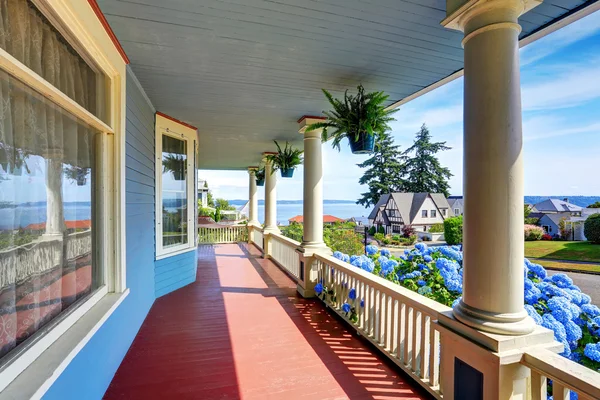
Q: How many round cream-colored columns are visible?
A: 4